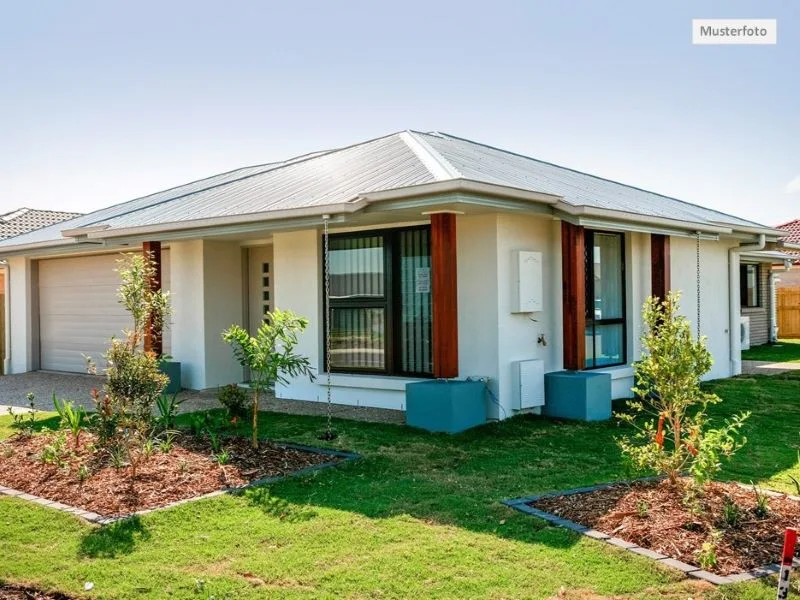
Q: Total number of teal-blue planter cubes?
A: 3